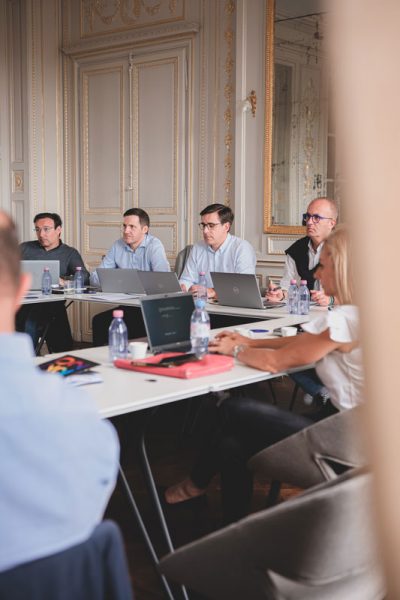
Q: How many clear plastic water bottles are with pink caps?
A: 6